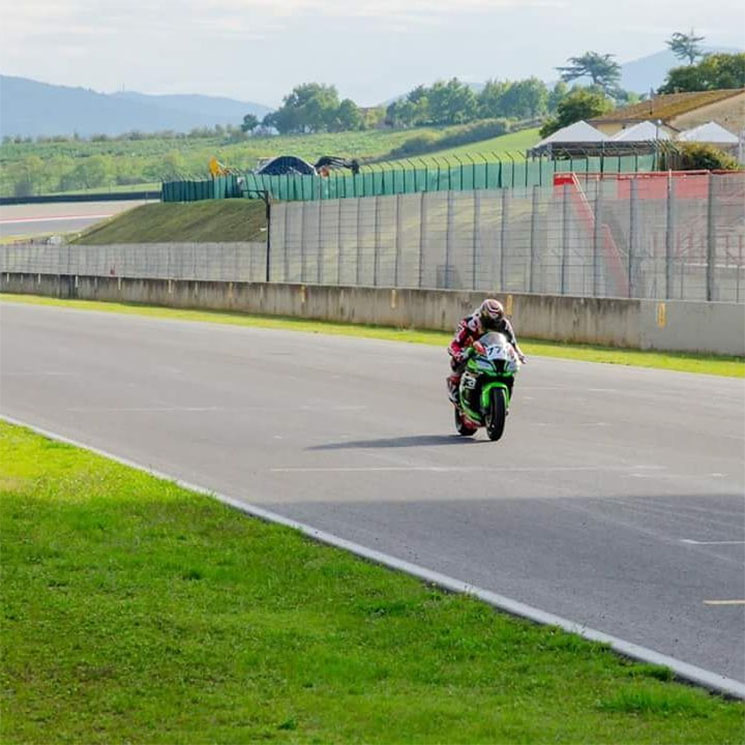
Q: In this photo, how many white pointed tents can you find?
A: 3